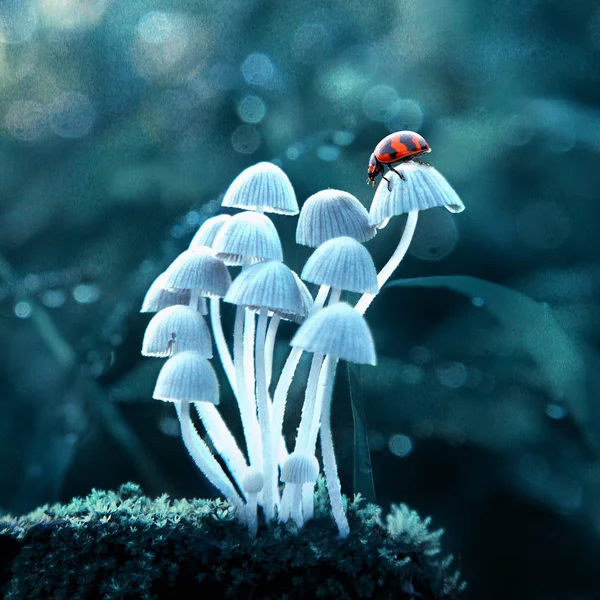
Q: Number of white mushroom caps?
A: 15